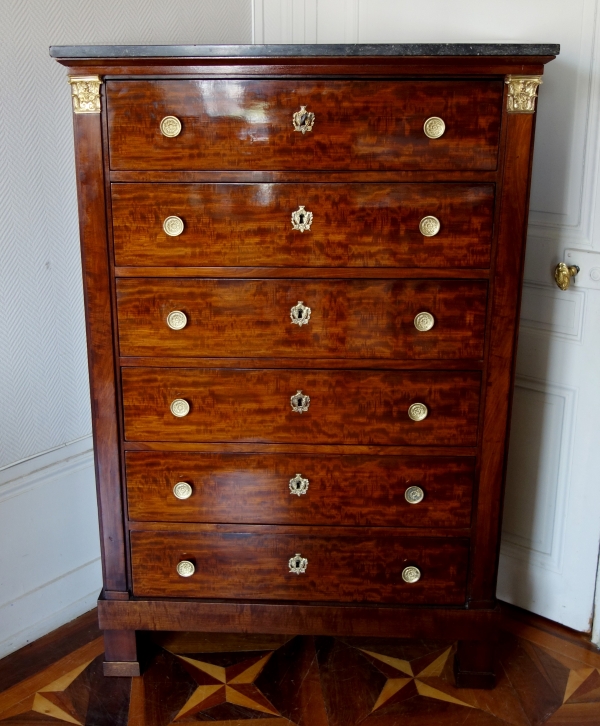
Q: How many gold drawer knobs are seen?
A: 12